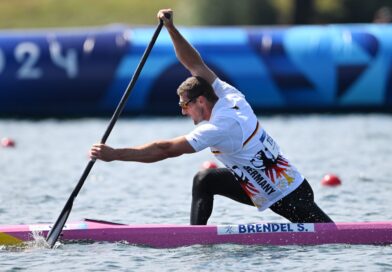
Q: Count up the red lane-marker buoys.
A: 3